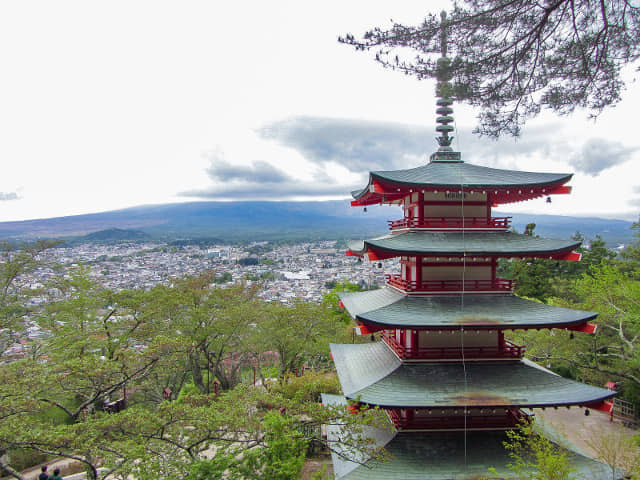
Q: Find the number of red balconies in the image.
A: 4